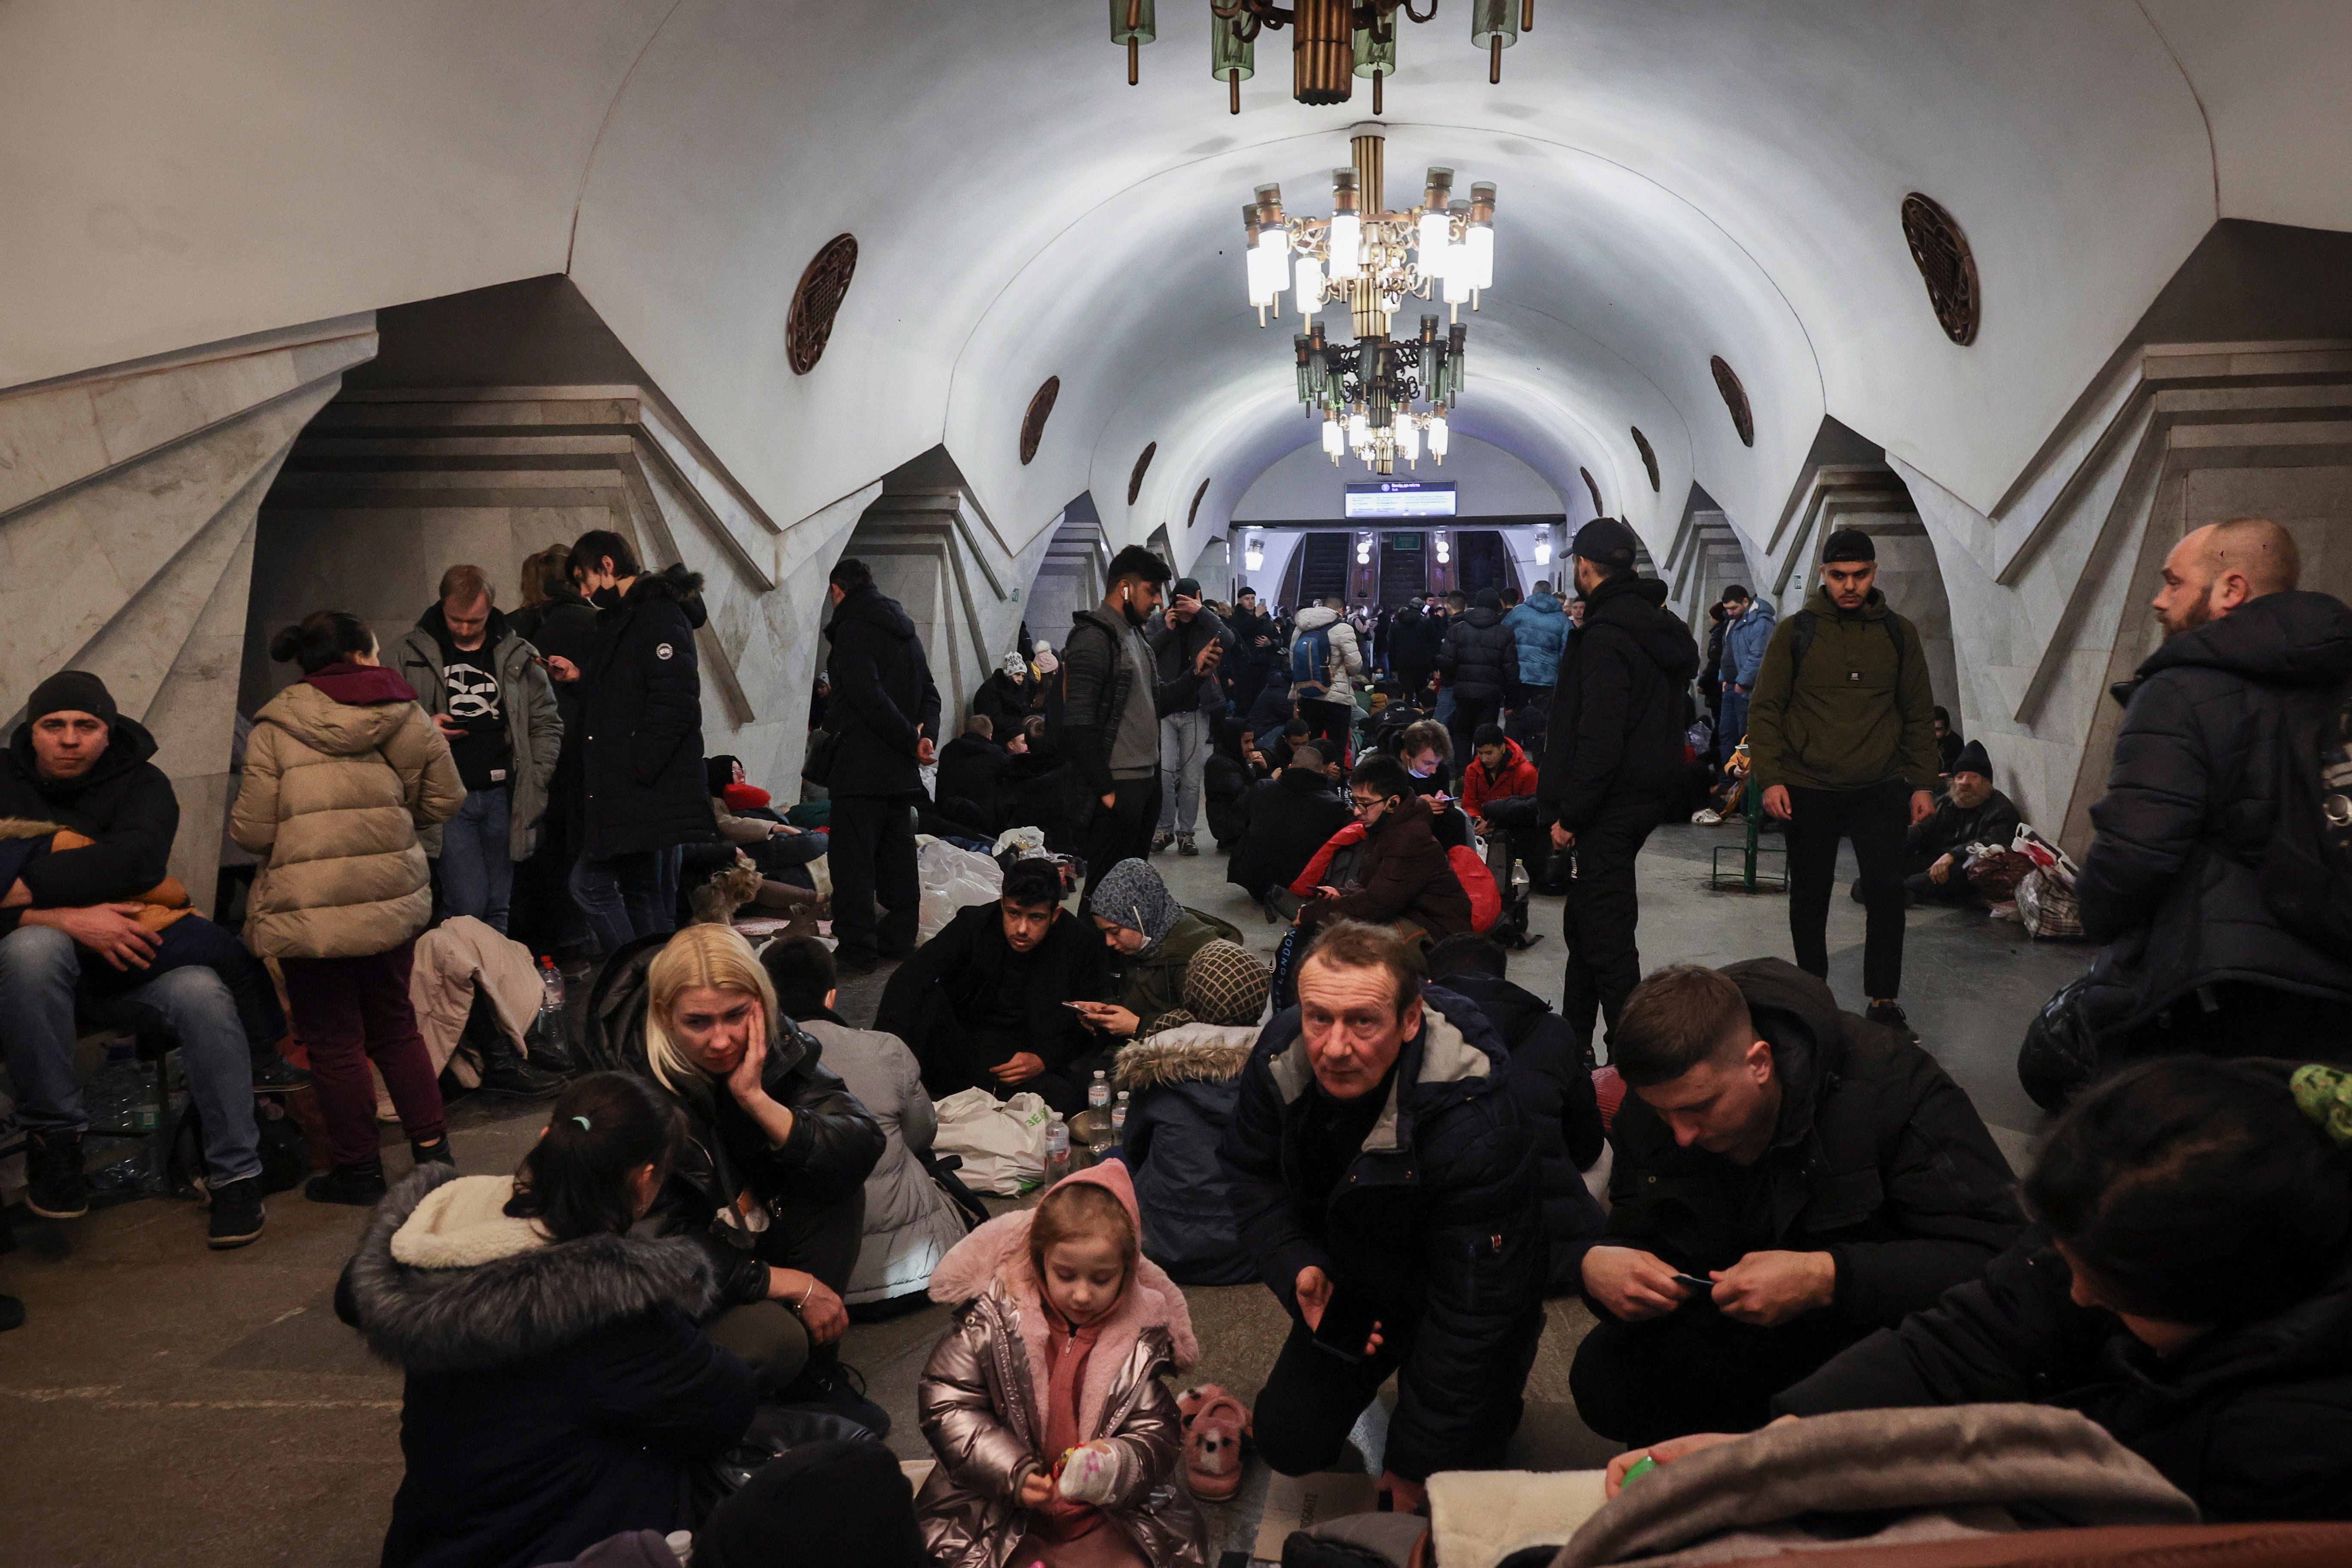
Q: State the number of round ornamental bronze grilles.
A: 8